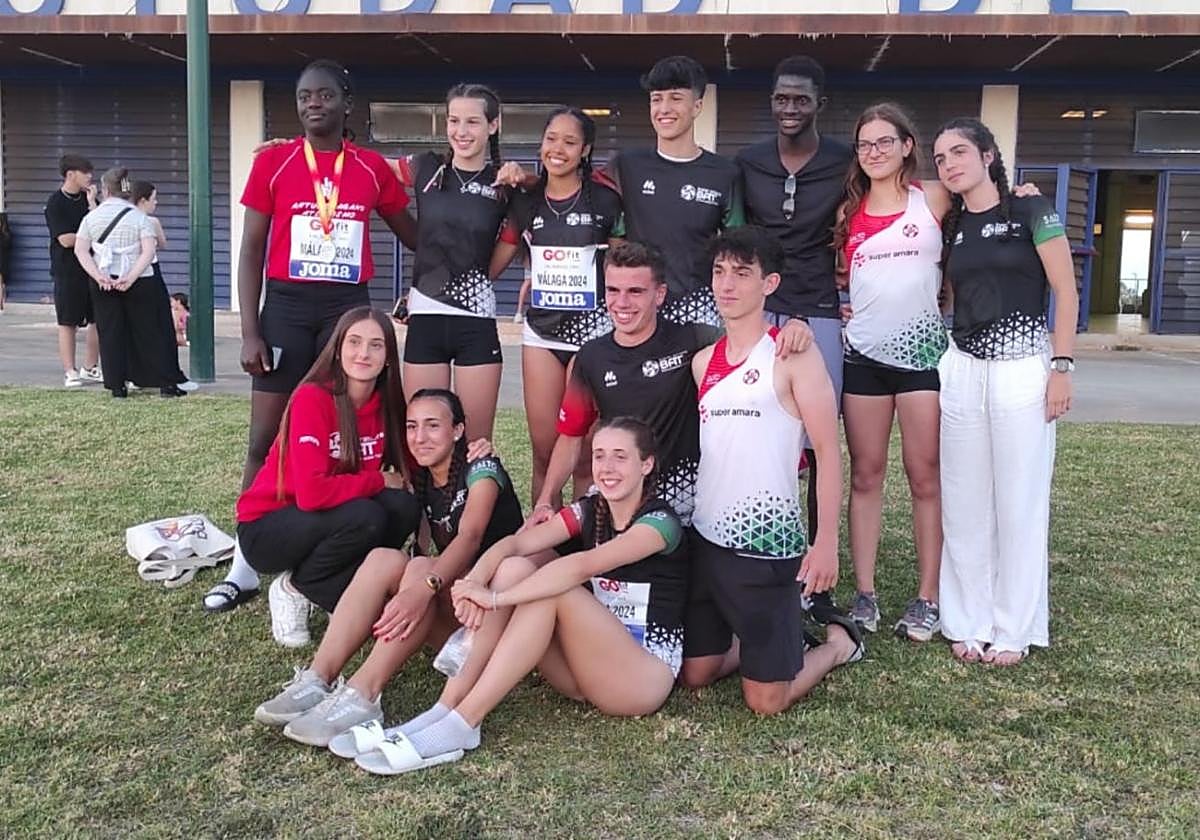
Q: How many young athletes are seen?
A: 12